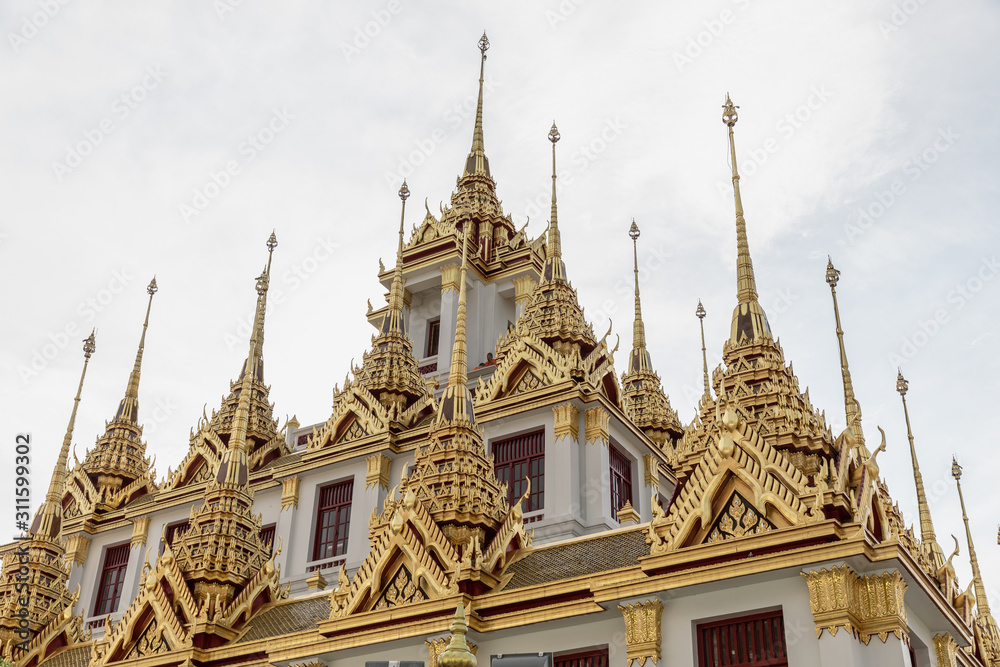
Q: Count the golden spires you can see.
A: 14